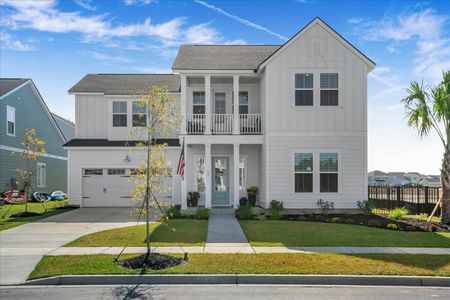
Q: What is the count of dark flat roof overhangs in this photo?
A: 1